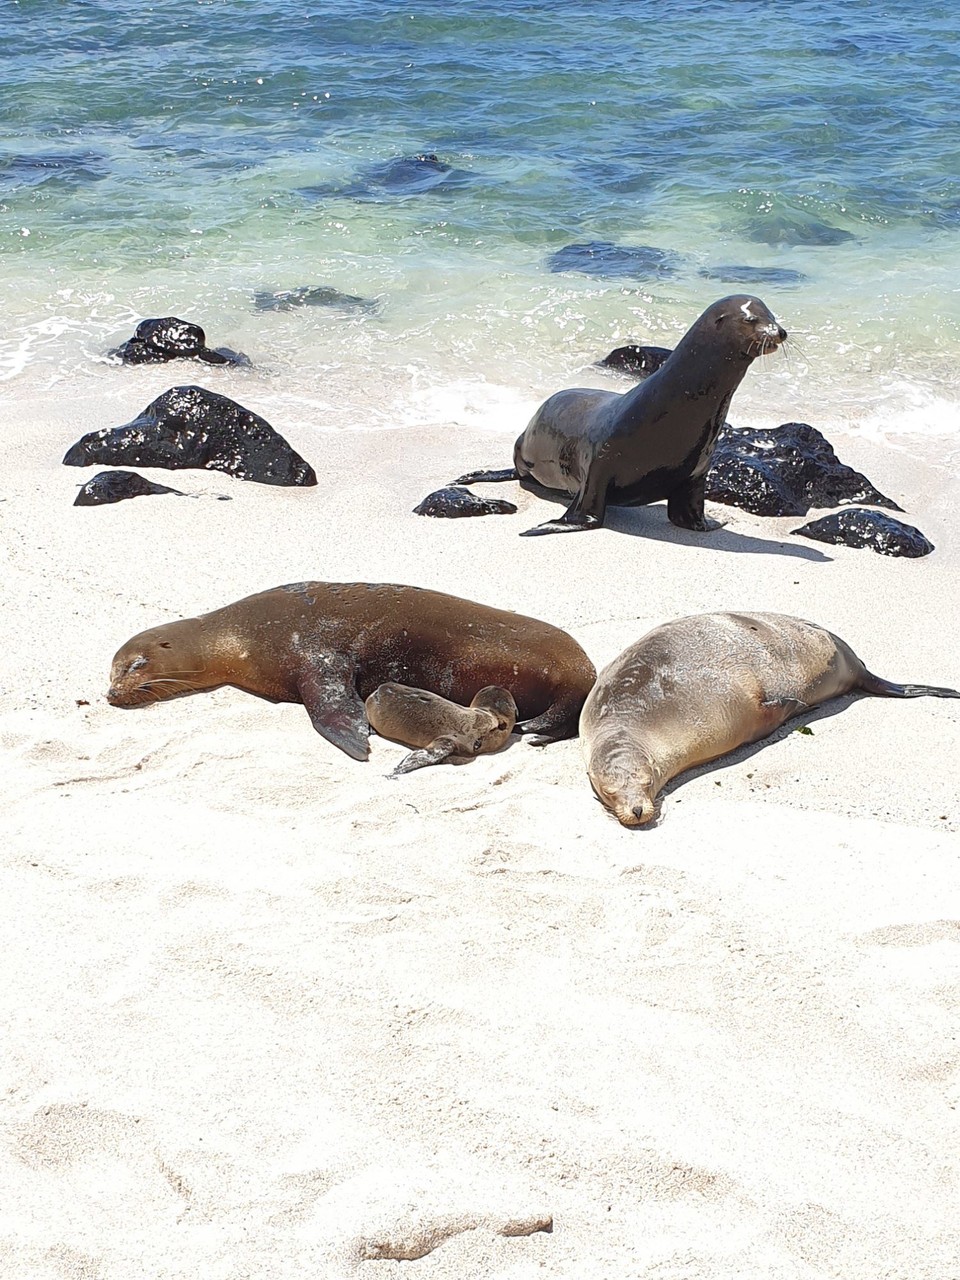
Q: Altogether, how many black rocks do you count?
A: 7